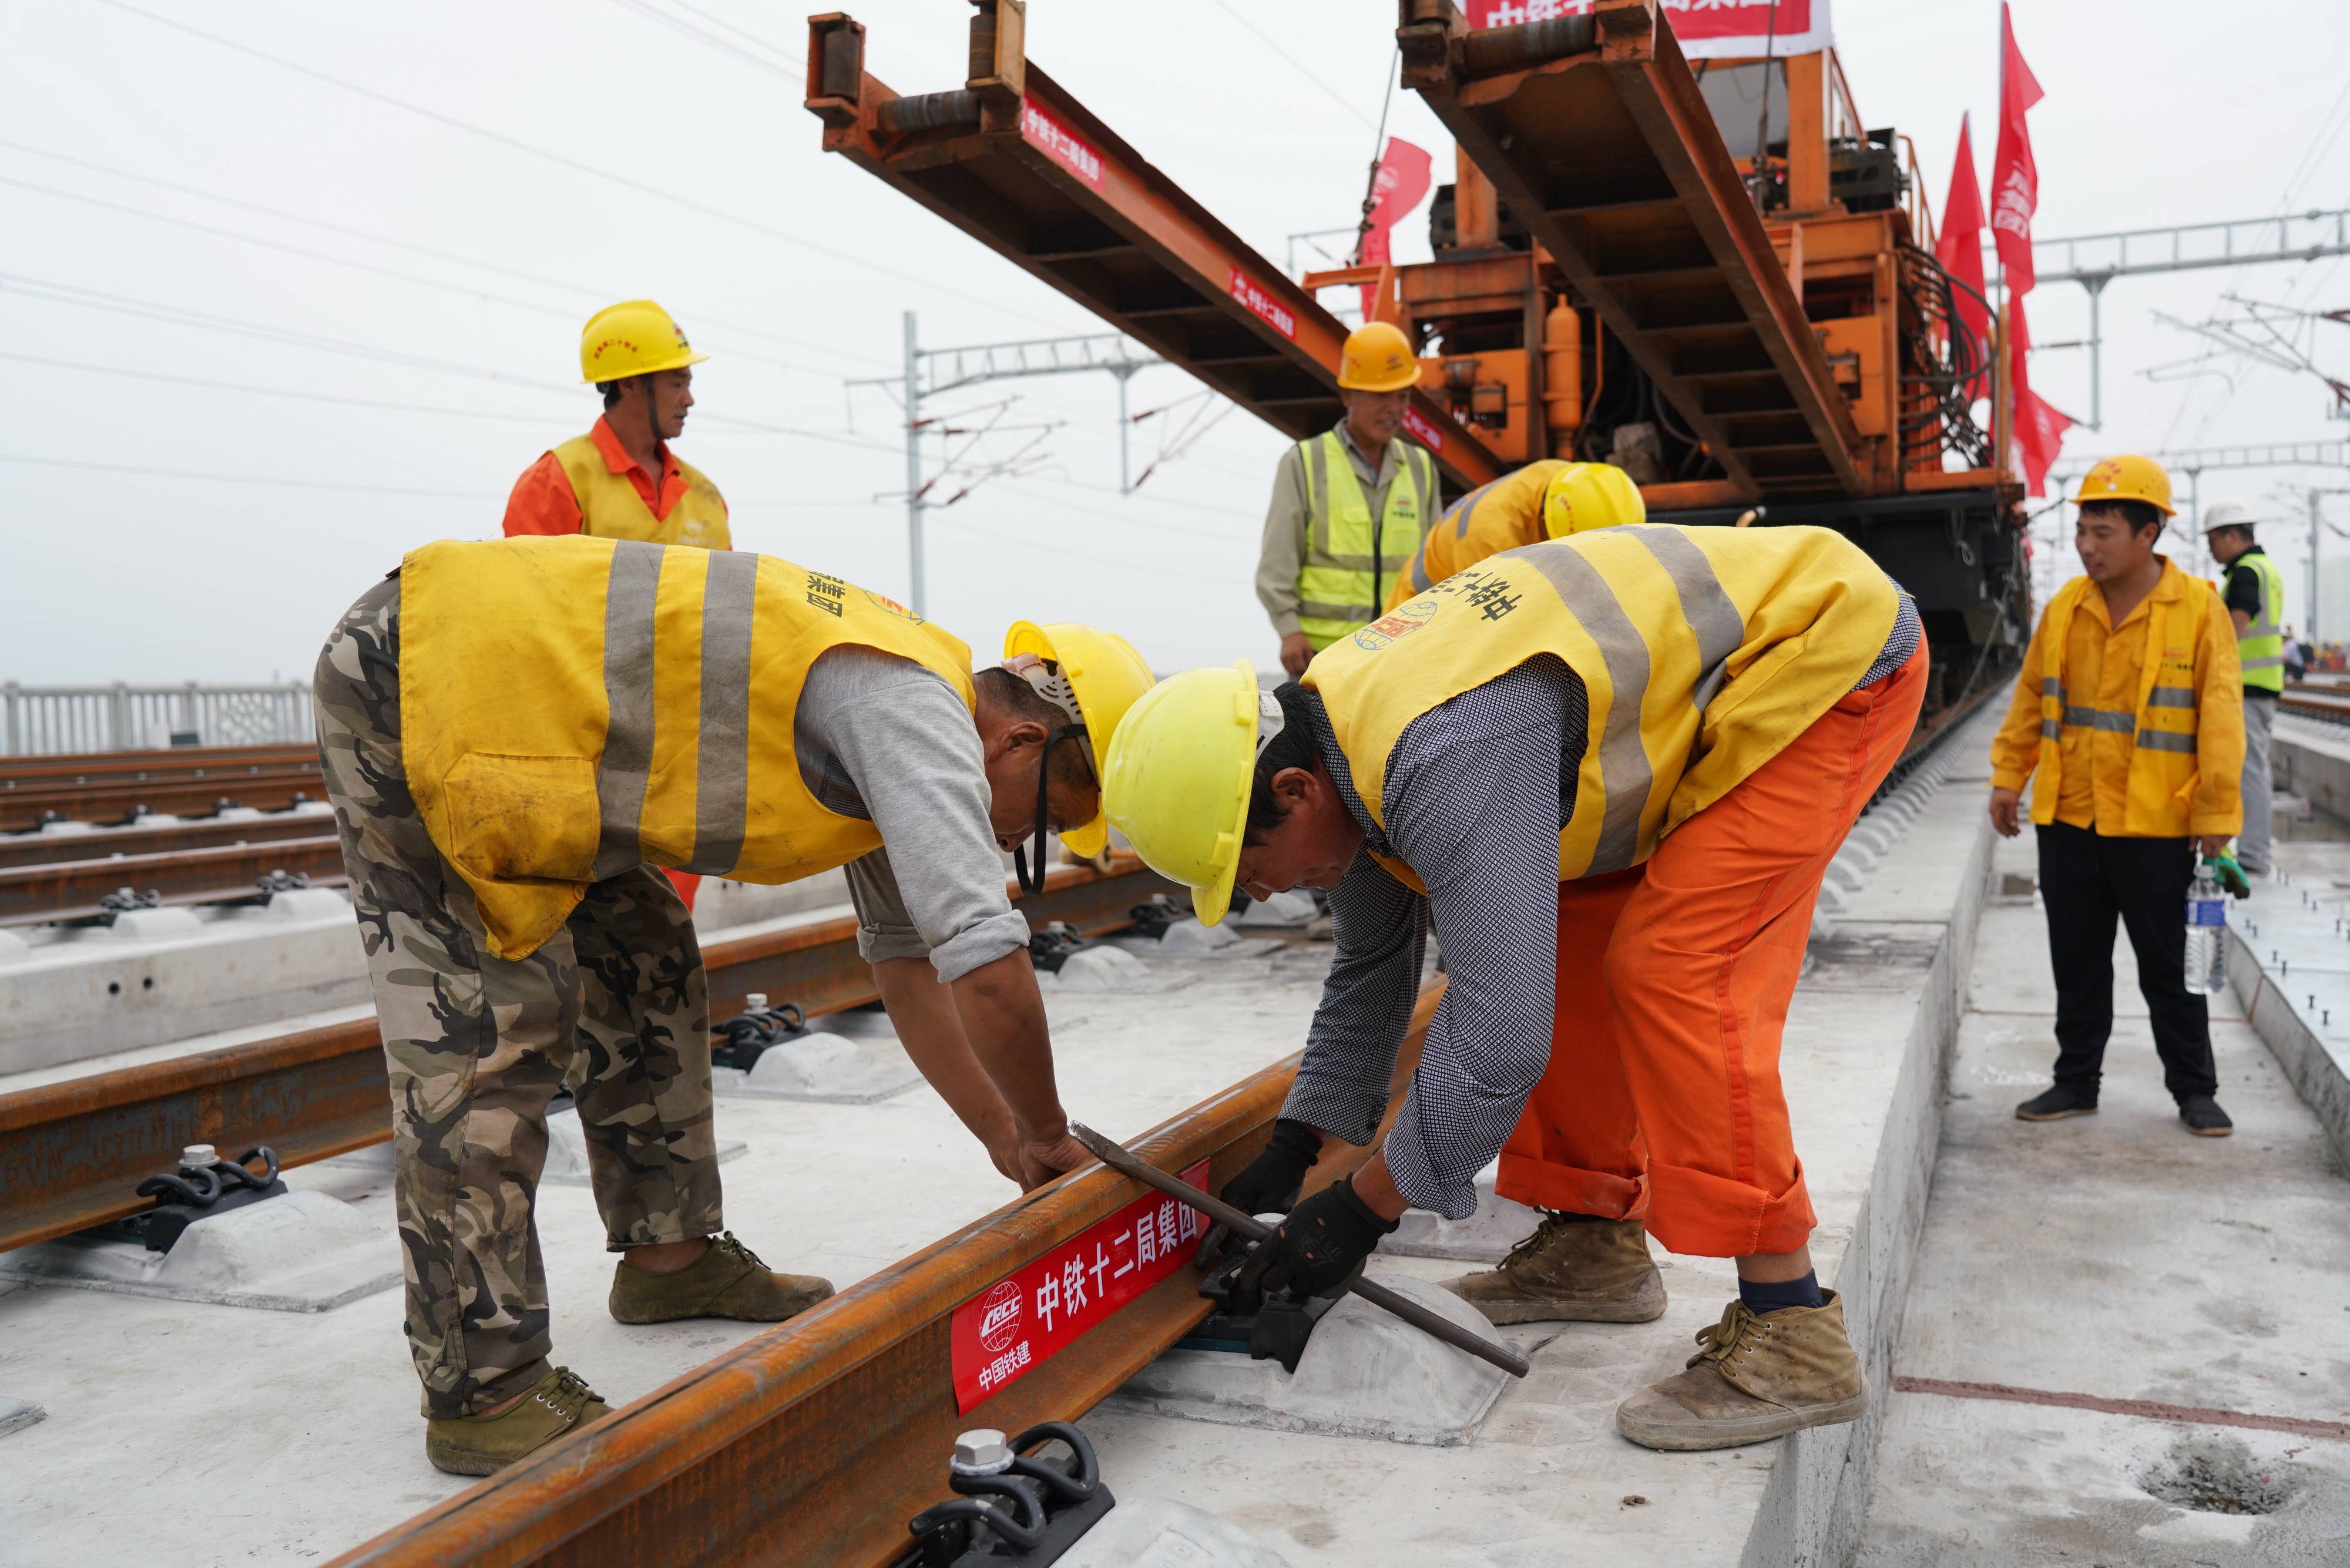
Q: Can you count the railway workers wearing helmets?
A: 7